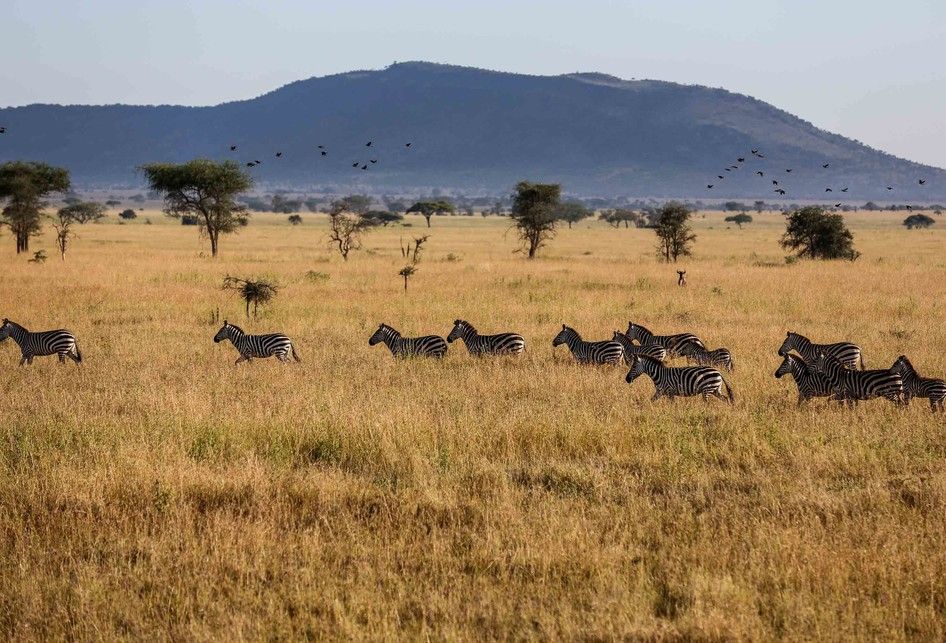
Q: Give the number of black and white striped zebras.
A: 13